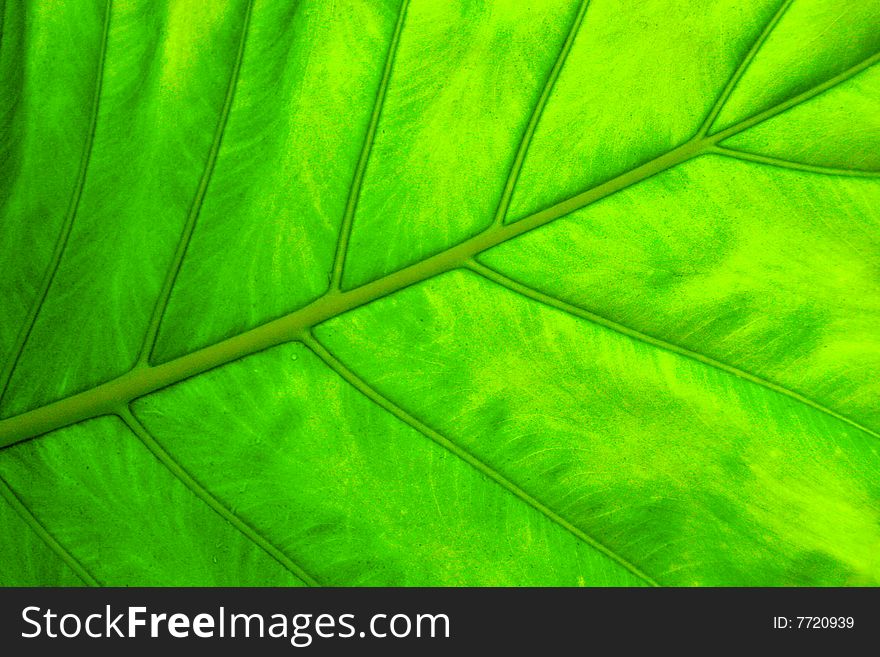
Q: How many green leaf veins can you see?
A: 11